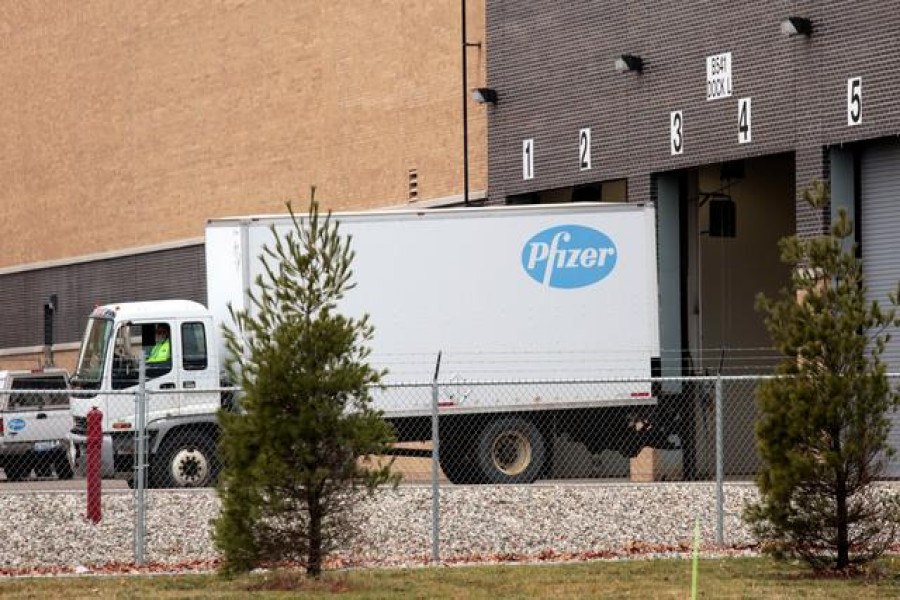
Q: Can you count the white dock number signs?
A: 5